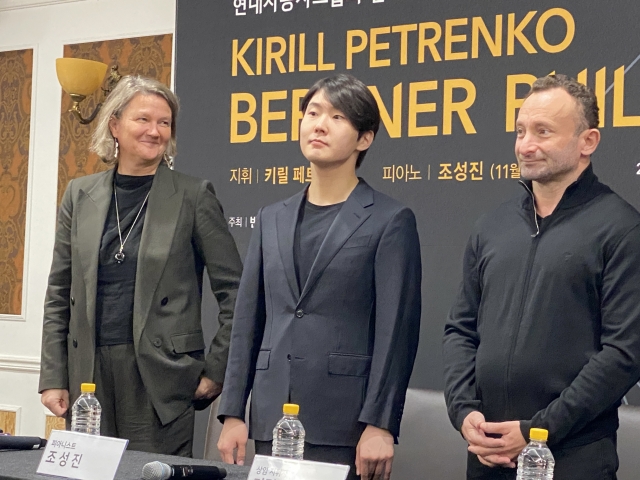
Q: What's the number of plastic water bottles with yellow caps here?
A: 3